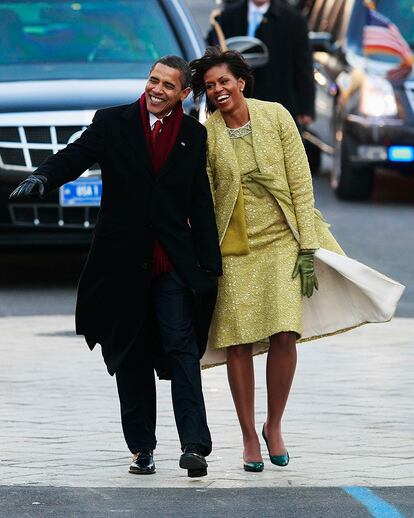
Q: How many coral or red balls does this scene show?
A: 0